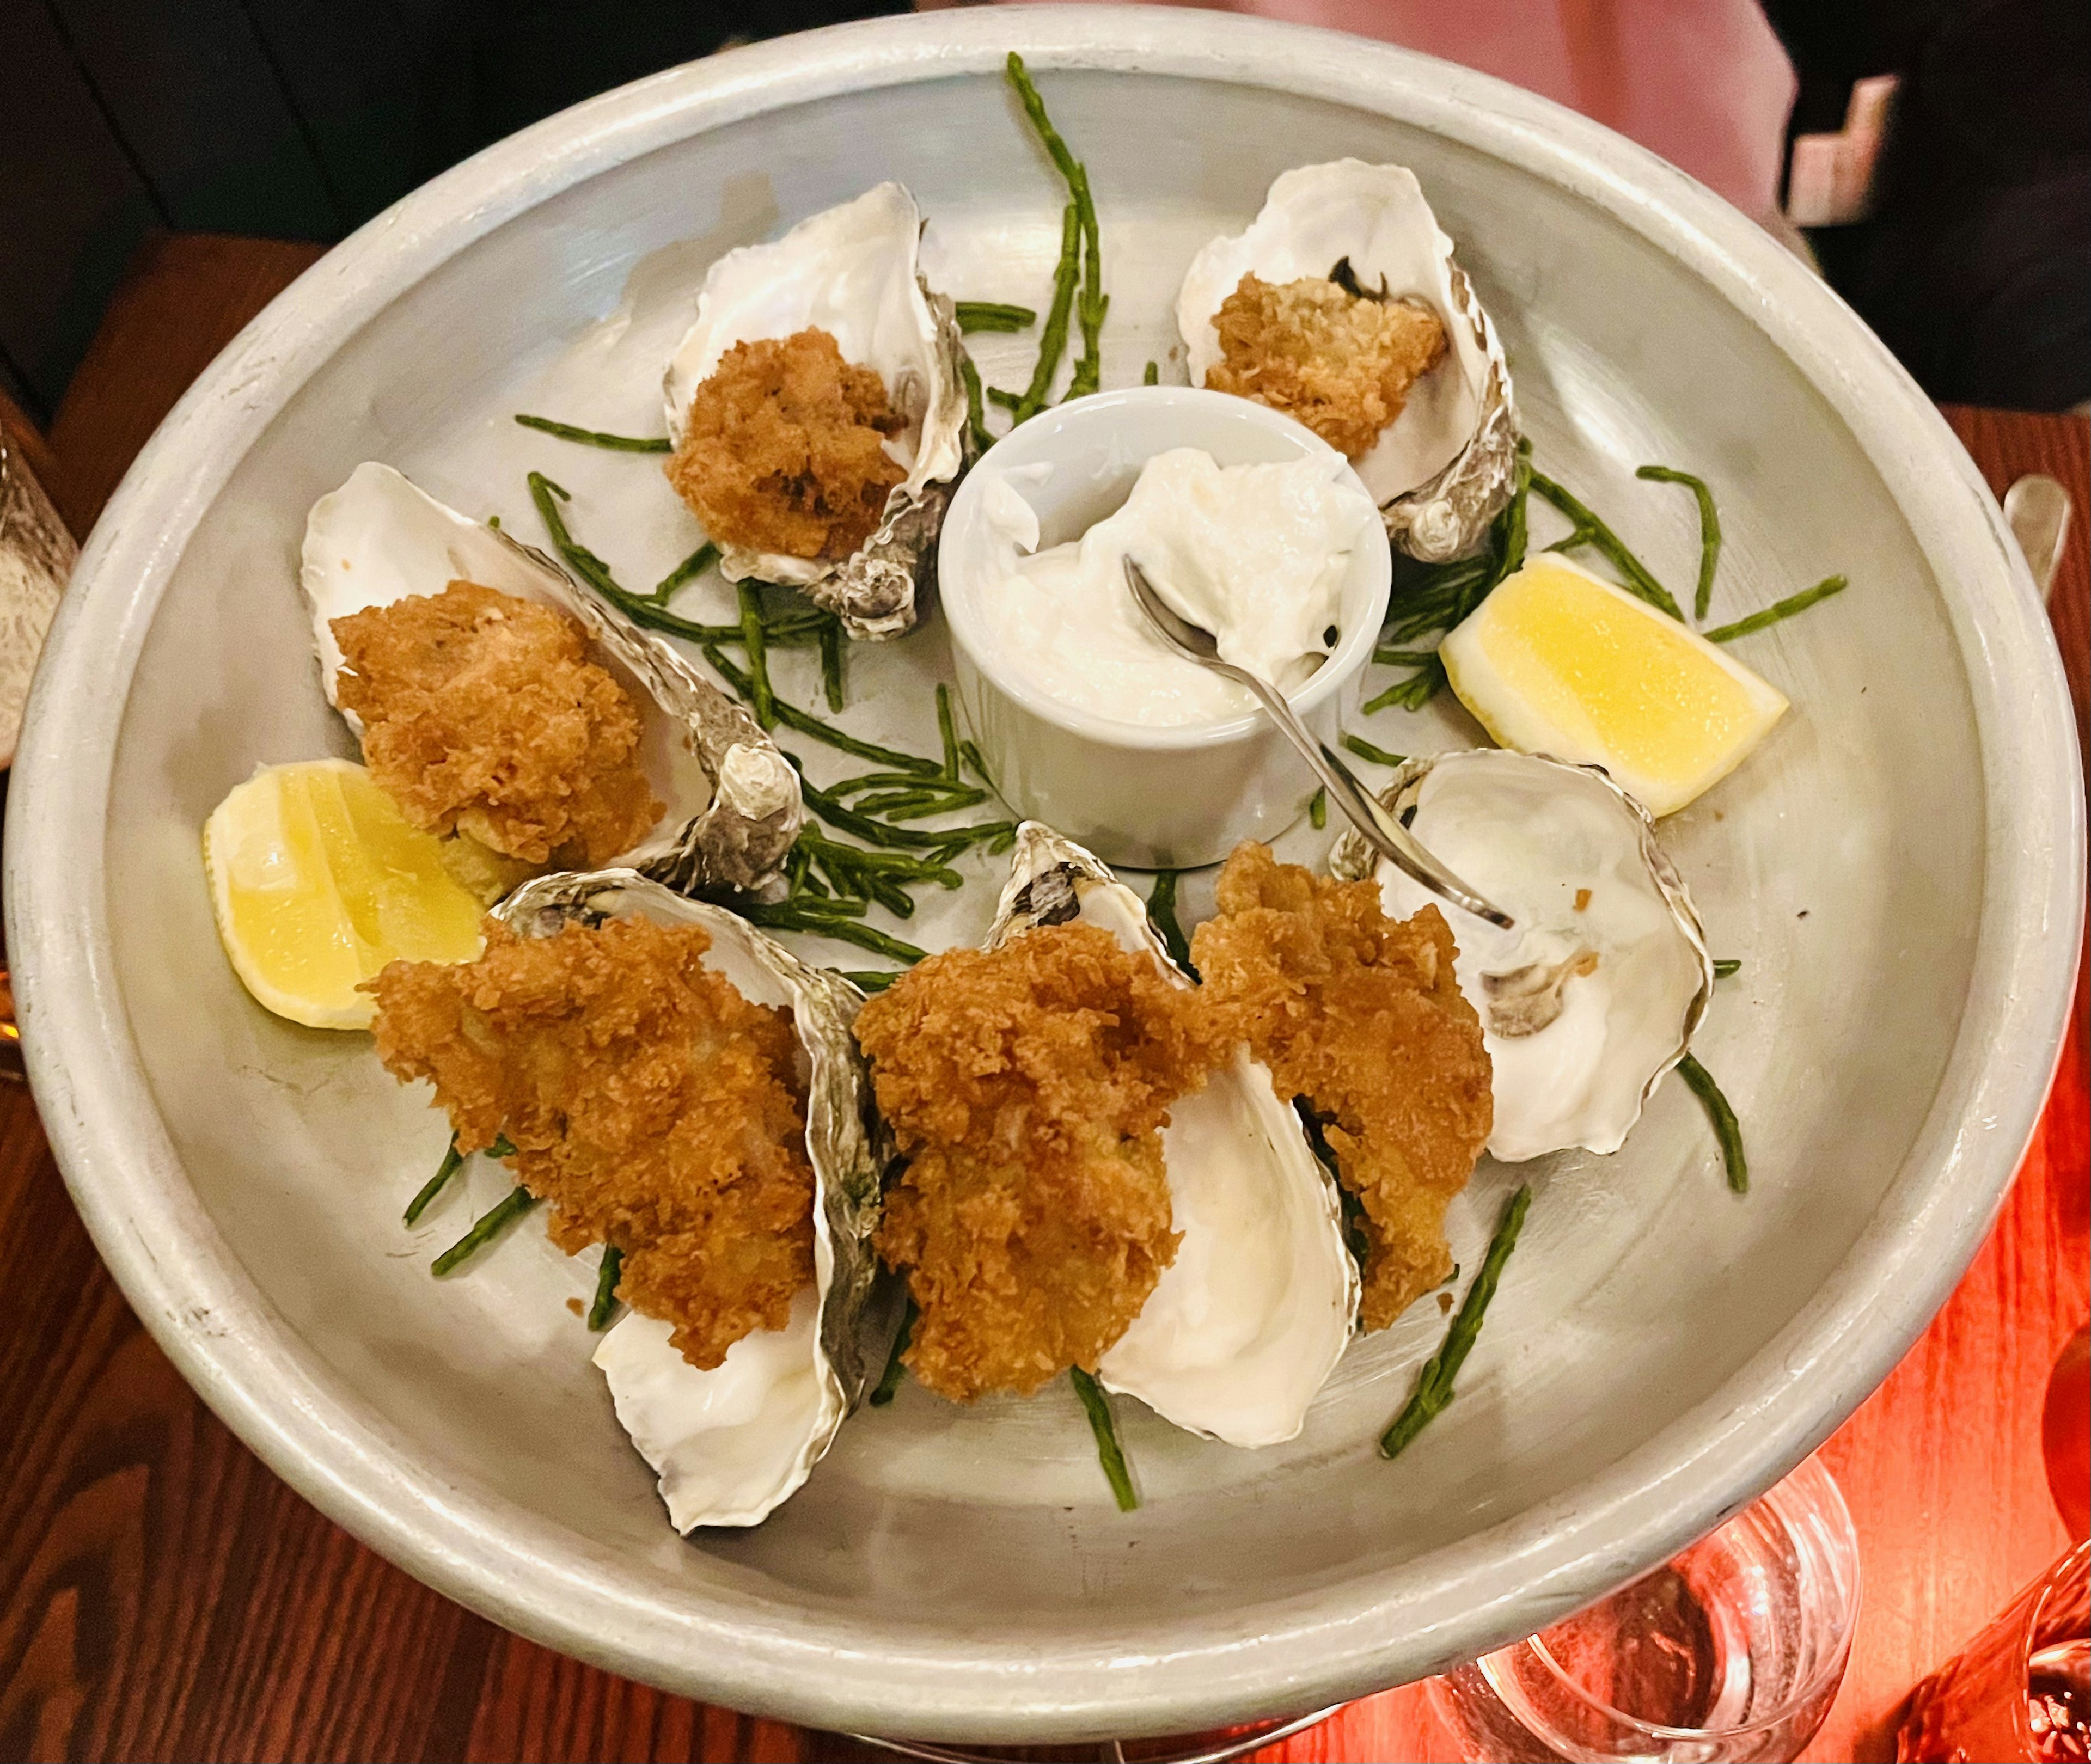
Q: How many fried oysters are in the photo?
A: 6